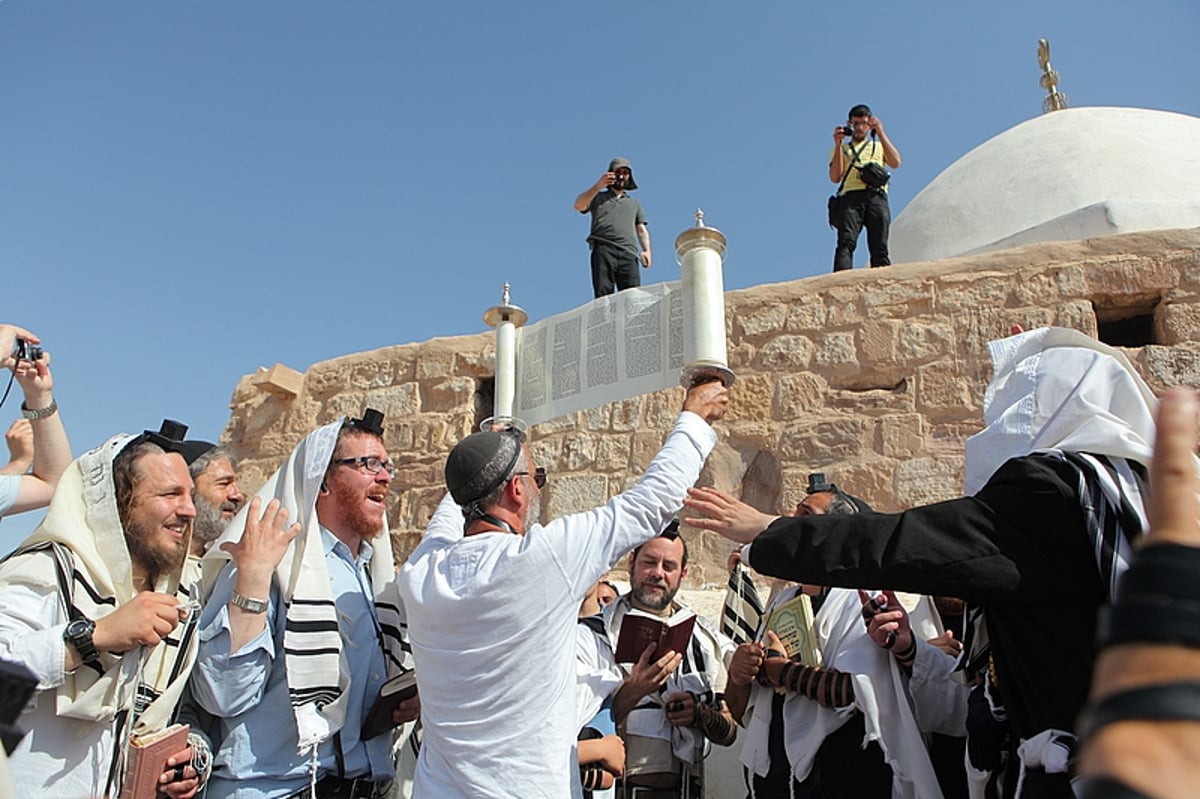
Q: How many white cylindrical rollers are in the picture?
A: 2